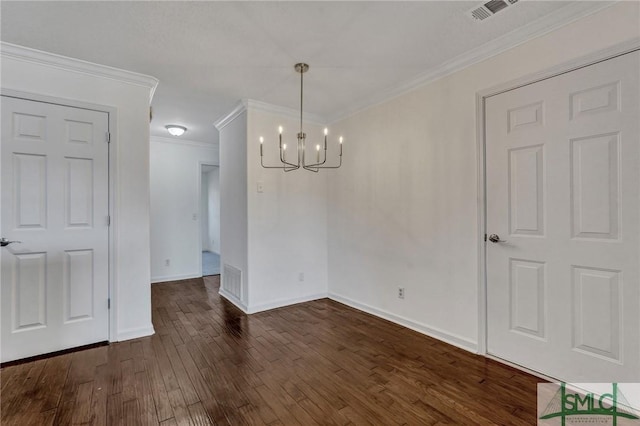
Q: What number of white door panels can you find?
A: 12